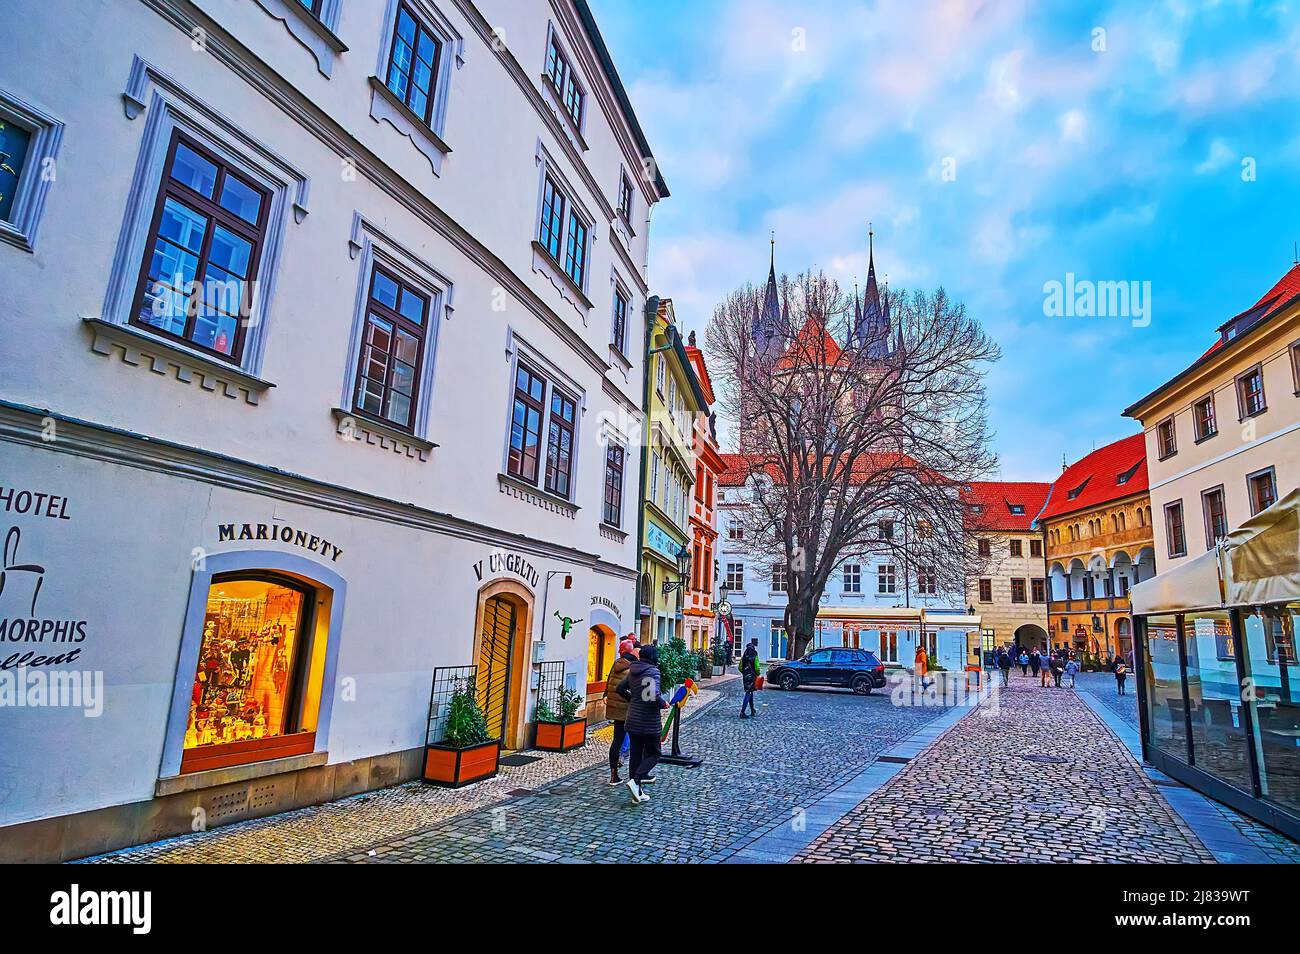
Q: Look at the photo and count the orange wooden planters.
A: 2